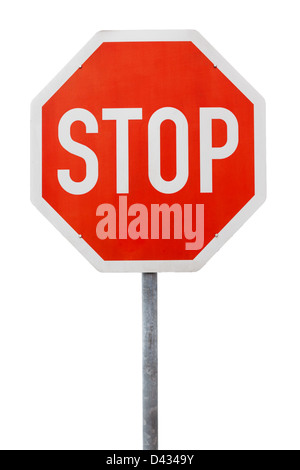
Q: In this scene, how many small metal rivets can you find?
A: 4